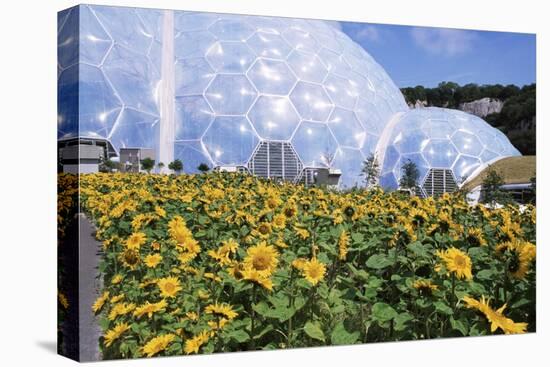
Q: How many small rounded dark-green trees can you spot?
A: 3